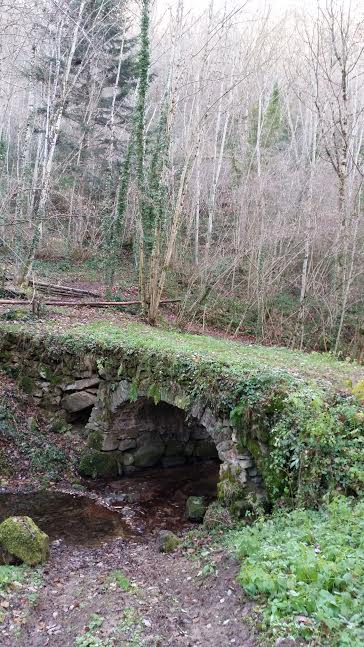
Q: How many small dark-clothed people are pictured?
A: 0